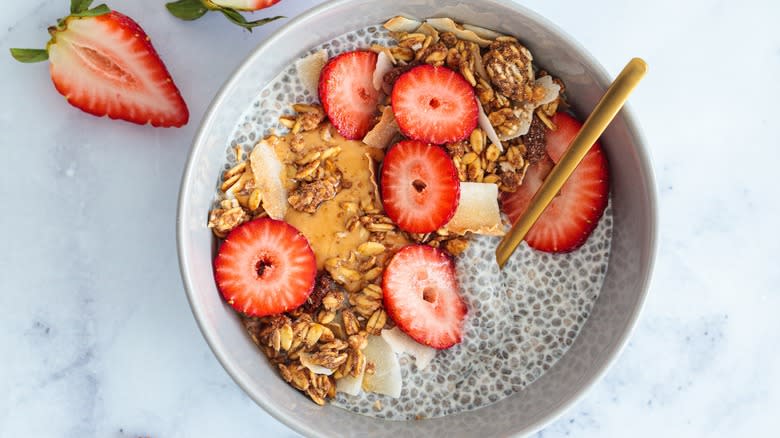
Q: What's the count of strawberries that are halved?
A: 2